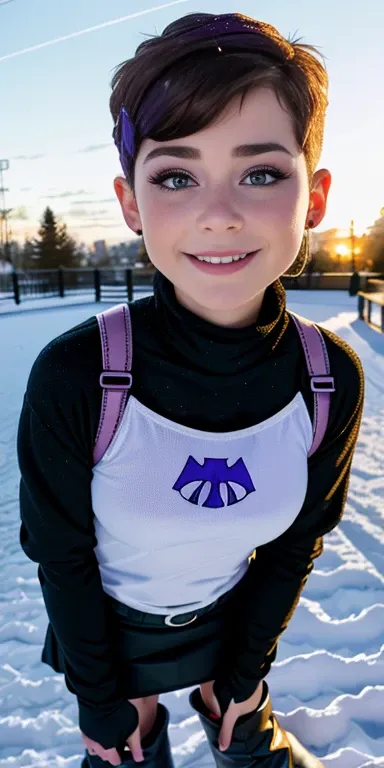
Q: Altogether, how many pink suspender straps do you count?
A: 2